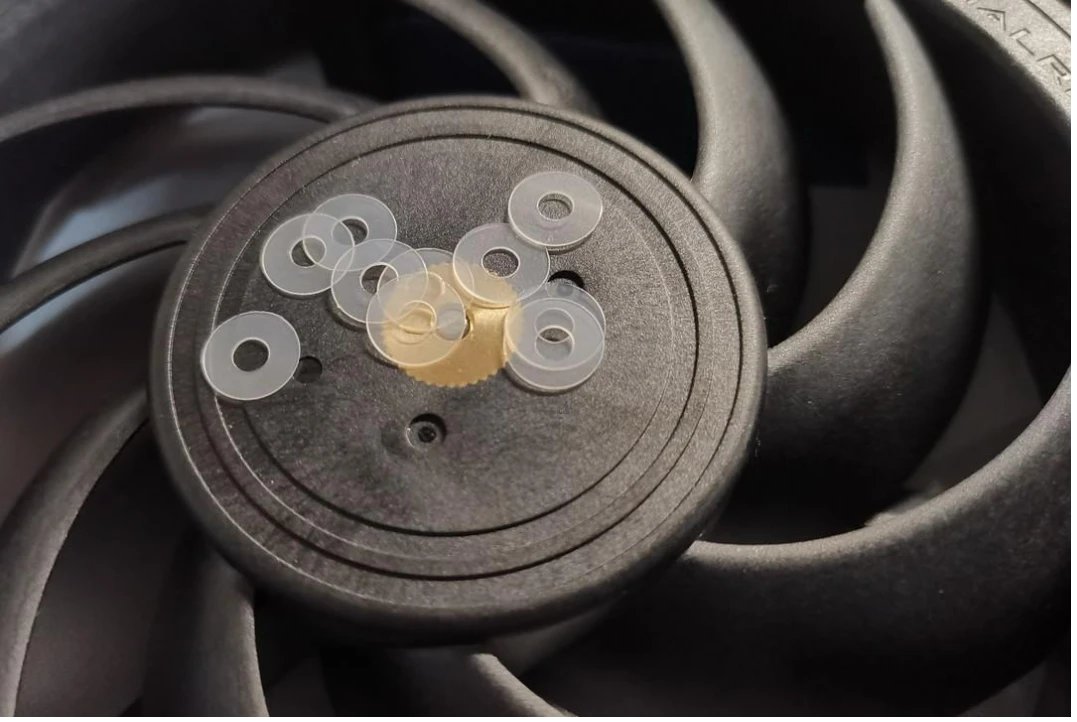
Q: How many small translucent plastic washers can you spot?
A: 10